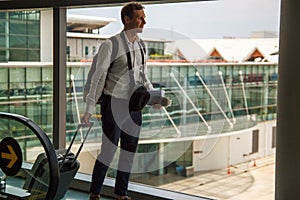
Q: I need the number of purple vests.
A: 0